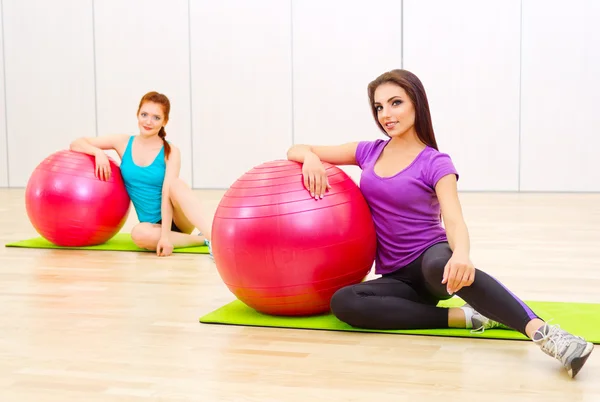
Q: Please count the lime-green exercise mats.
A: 2